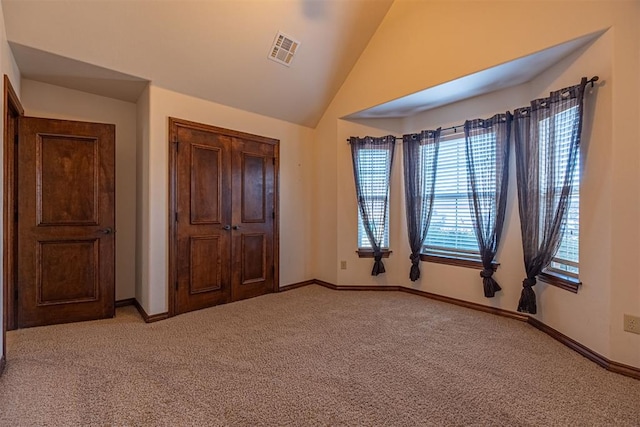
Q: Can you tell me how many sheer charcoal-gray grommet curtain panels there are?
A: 4